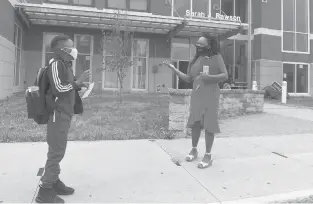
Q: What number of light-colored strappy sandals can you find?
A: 2